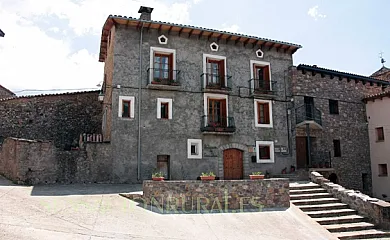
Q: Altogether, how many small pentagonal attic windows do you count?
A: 3